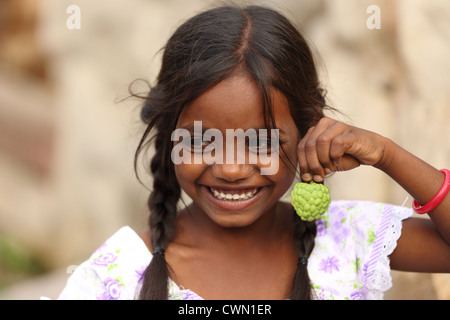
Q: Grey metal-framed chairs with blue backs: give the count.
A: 0